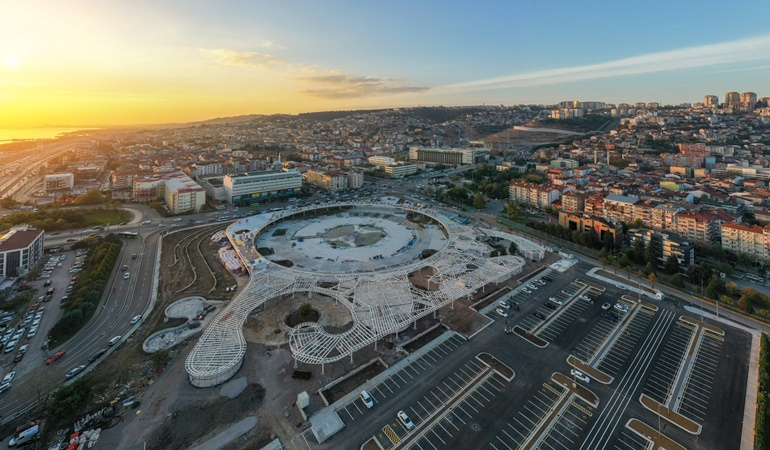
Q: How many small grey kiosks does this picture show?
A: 1